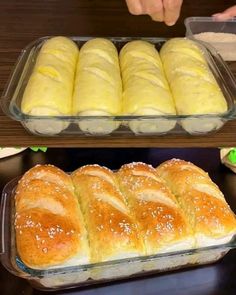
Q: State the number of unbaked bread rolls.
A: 4